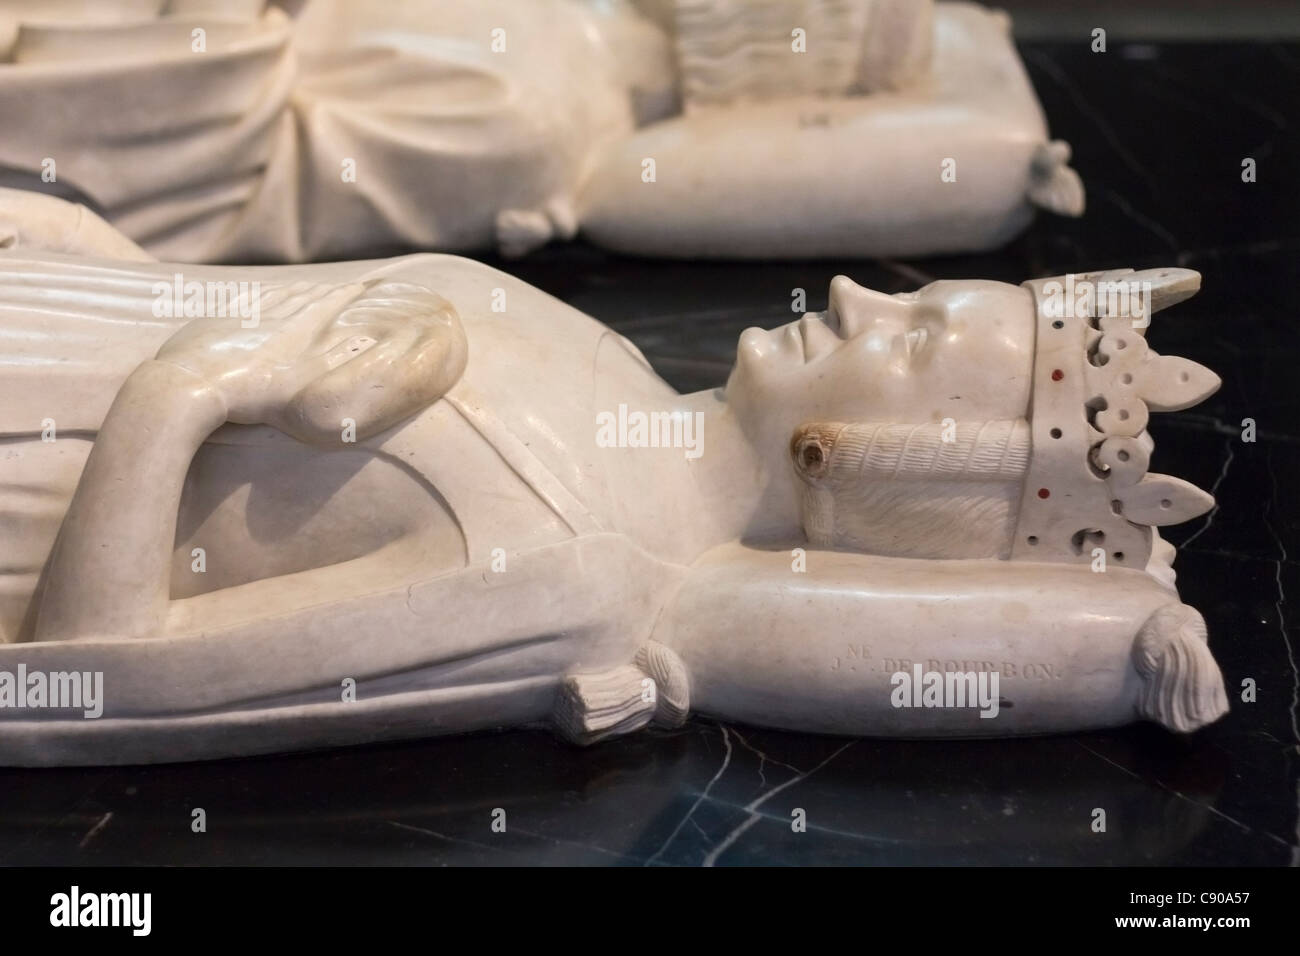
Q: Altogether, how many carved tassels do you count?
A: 4